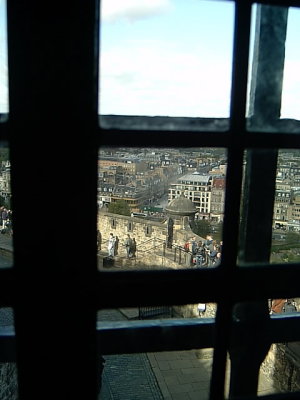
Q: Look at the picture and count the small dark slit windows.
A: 3